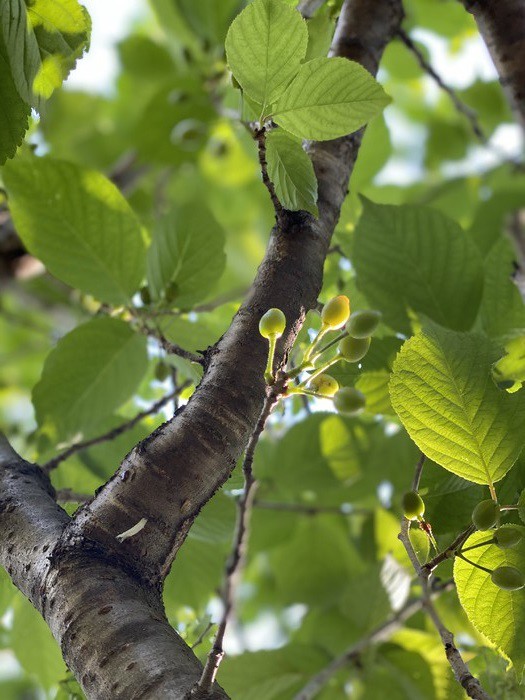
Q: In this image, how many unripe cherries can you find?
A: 10